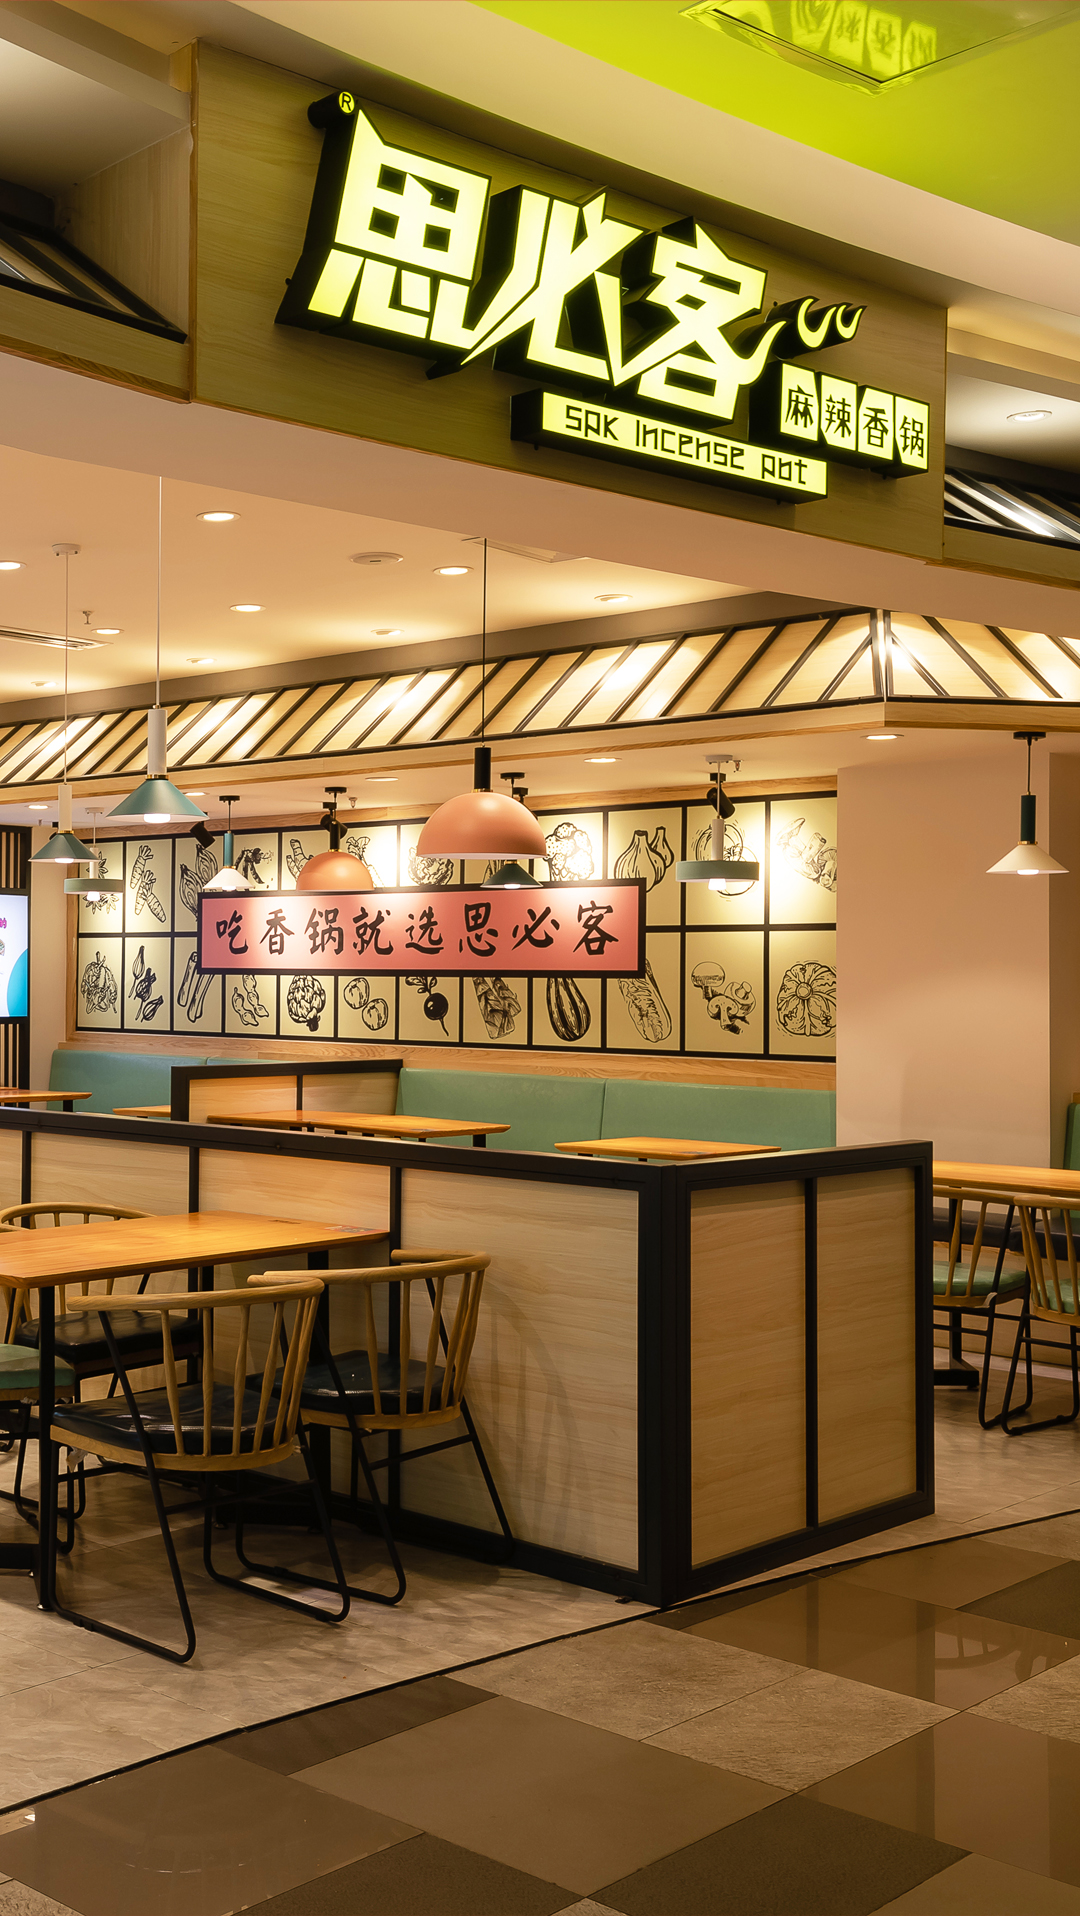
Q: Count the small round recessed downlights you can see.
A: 15